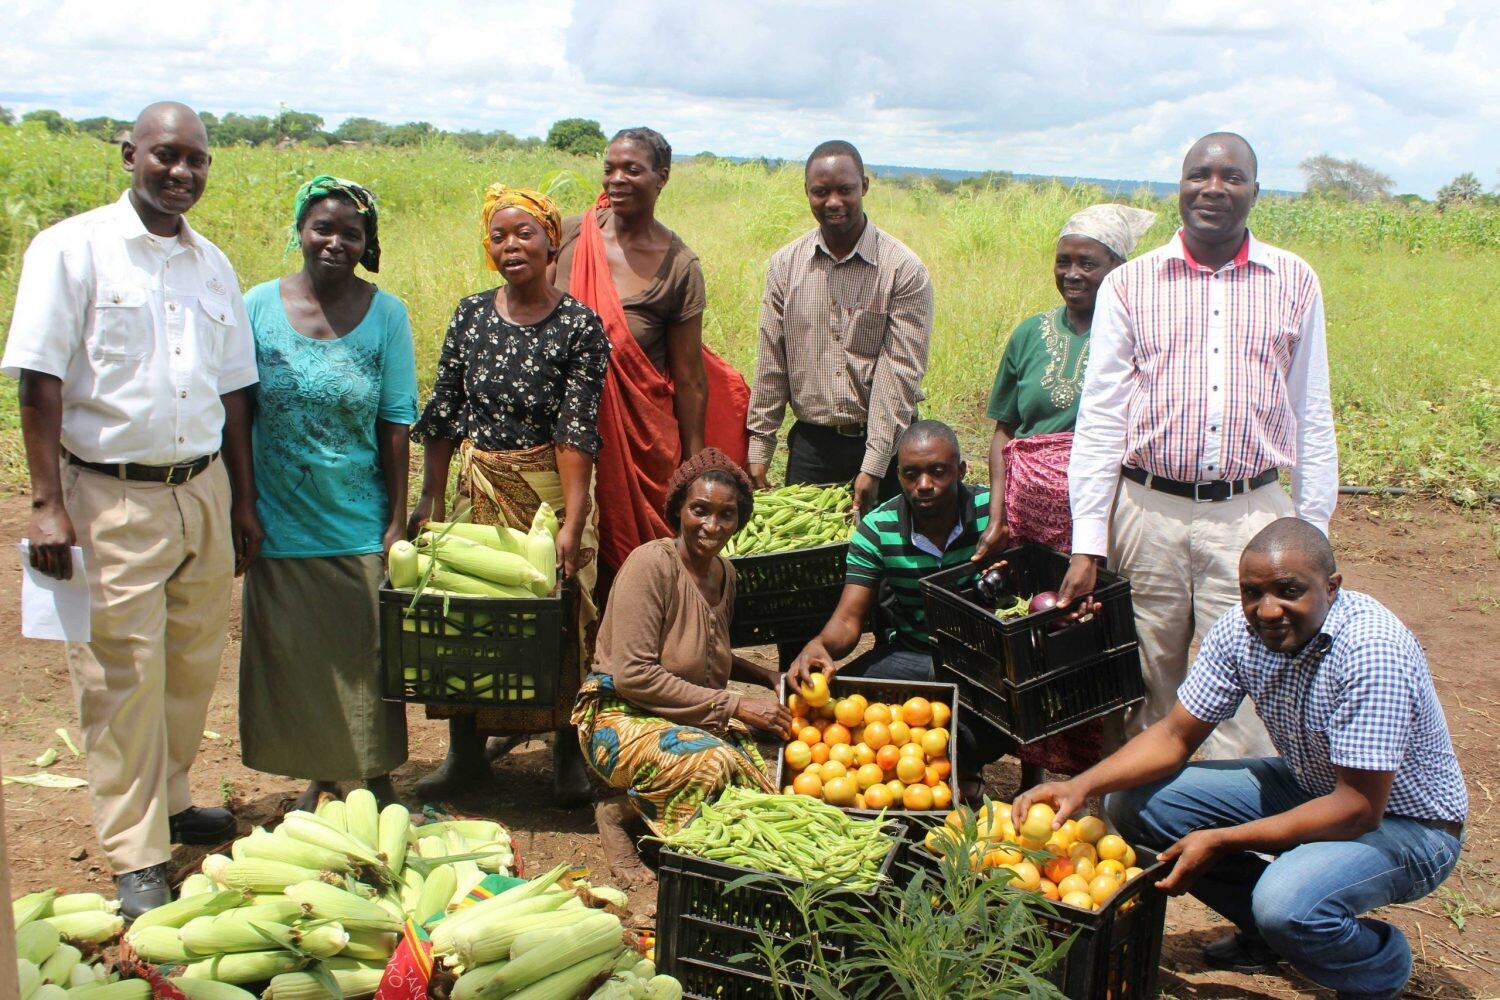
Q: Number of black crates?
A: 6